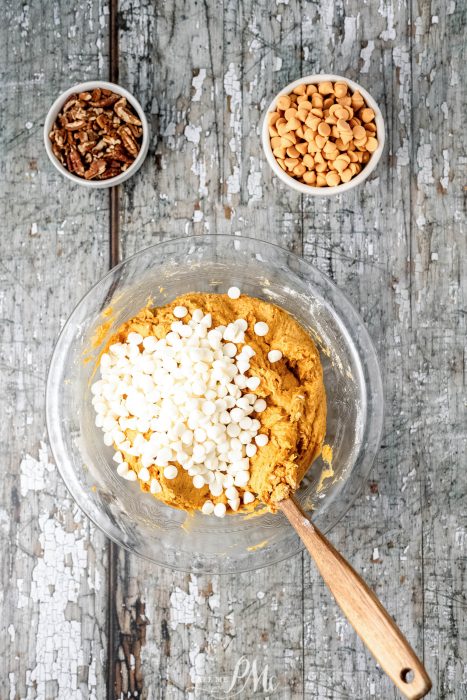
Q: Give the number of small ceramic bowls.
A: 2